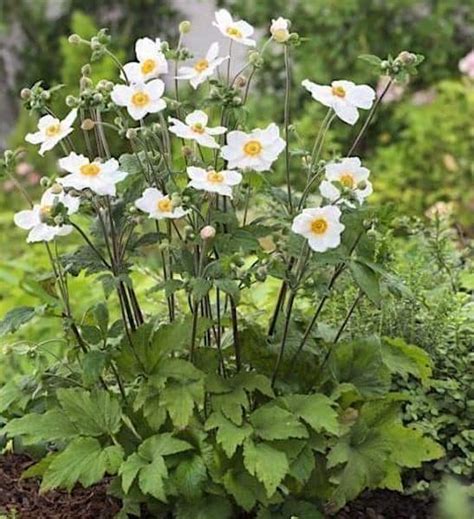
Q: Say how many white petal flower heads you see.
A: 14